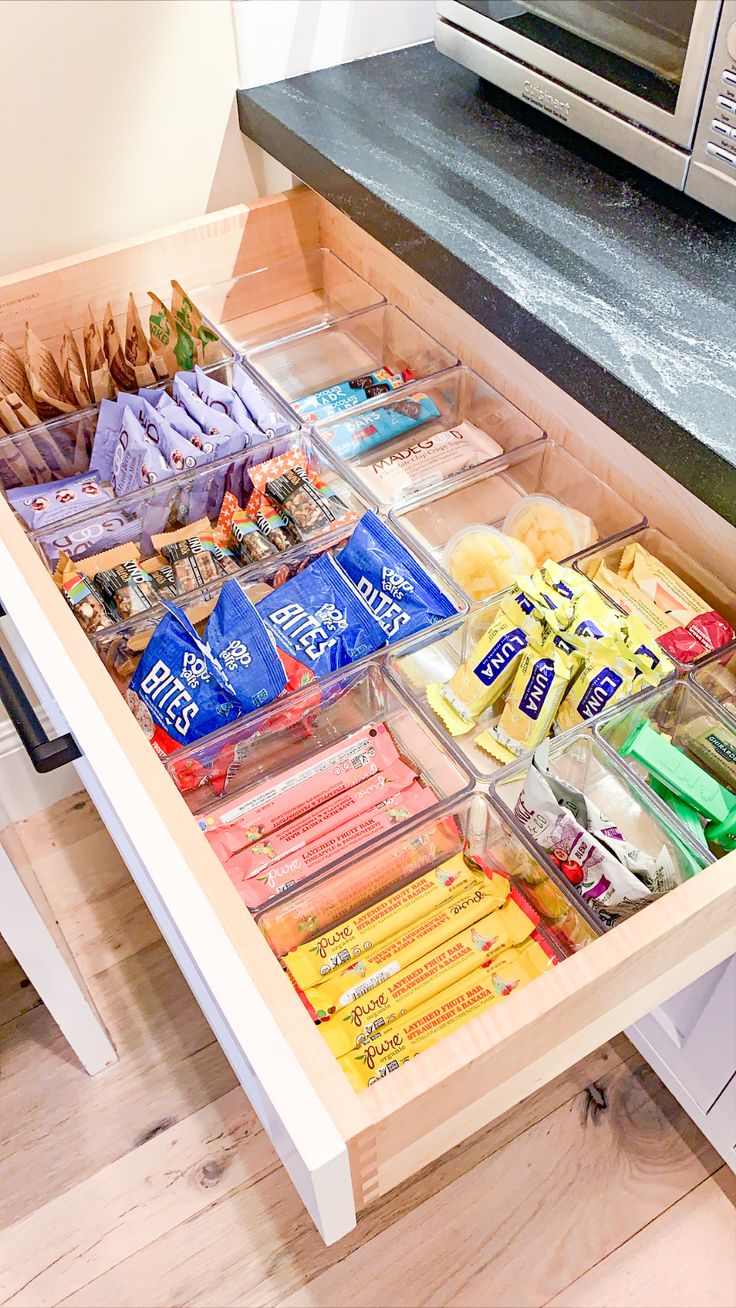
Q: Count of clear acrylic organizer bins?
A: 15